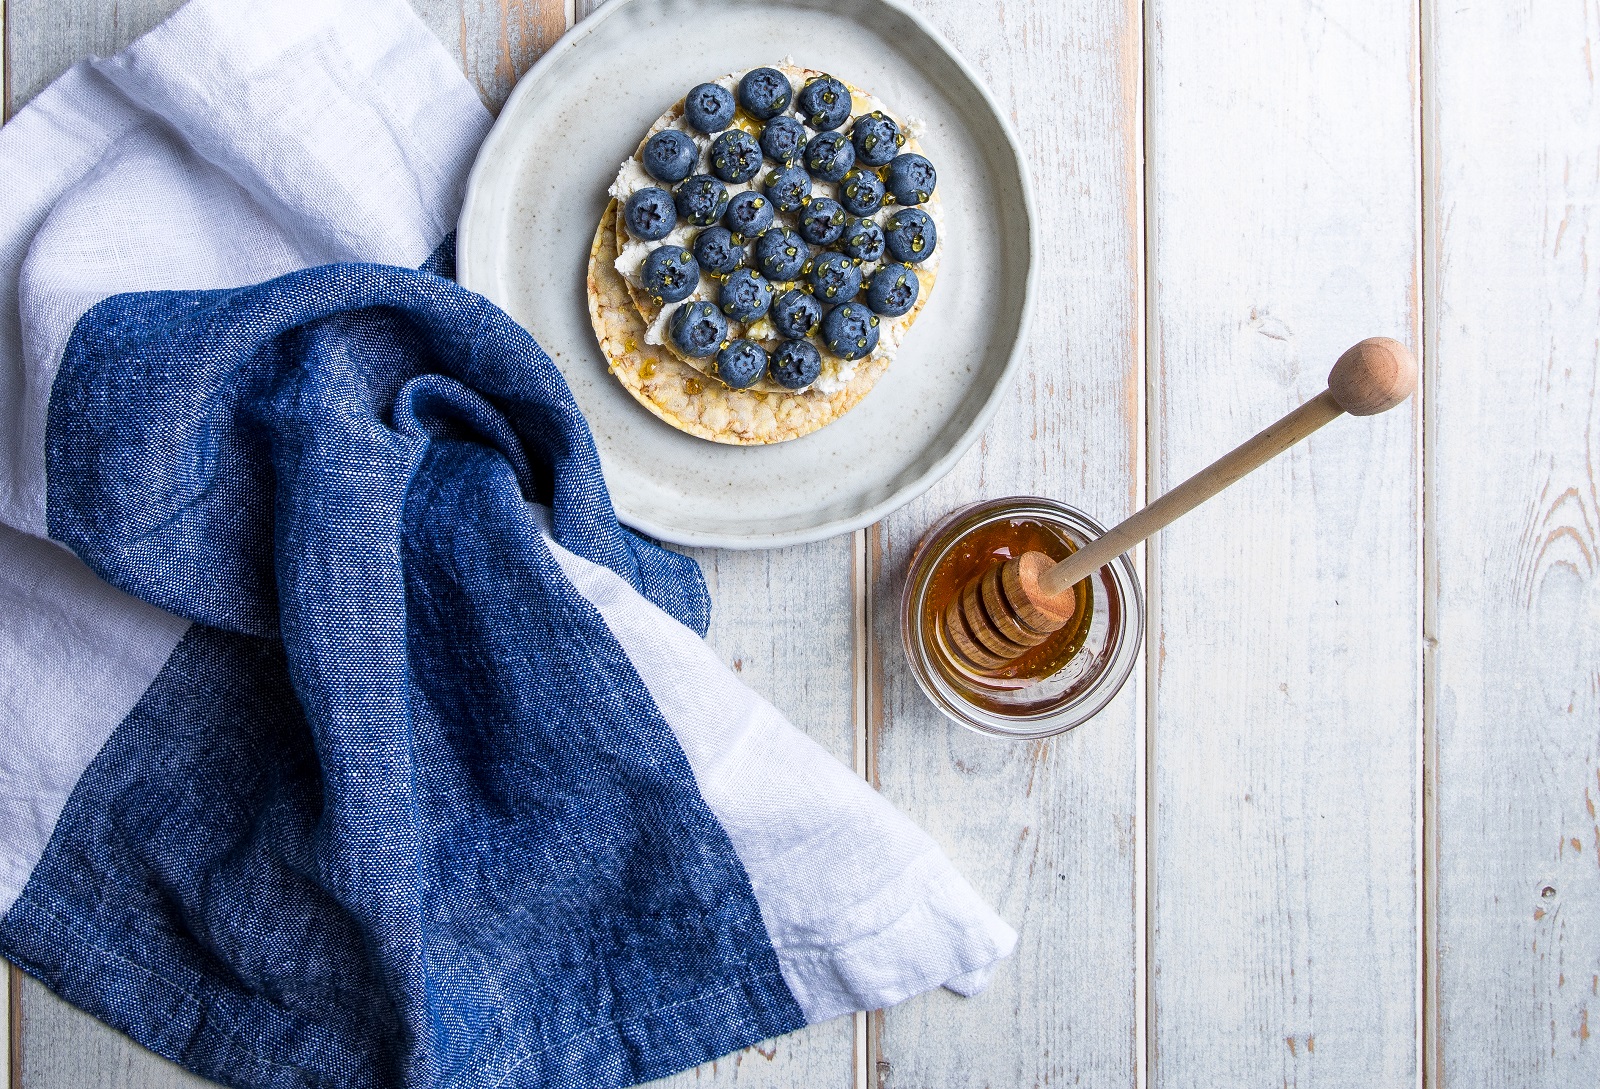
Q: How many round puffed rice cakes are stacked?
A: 2